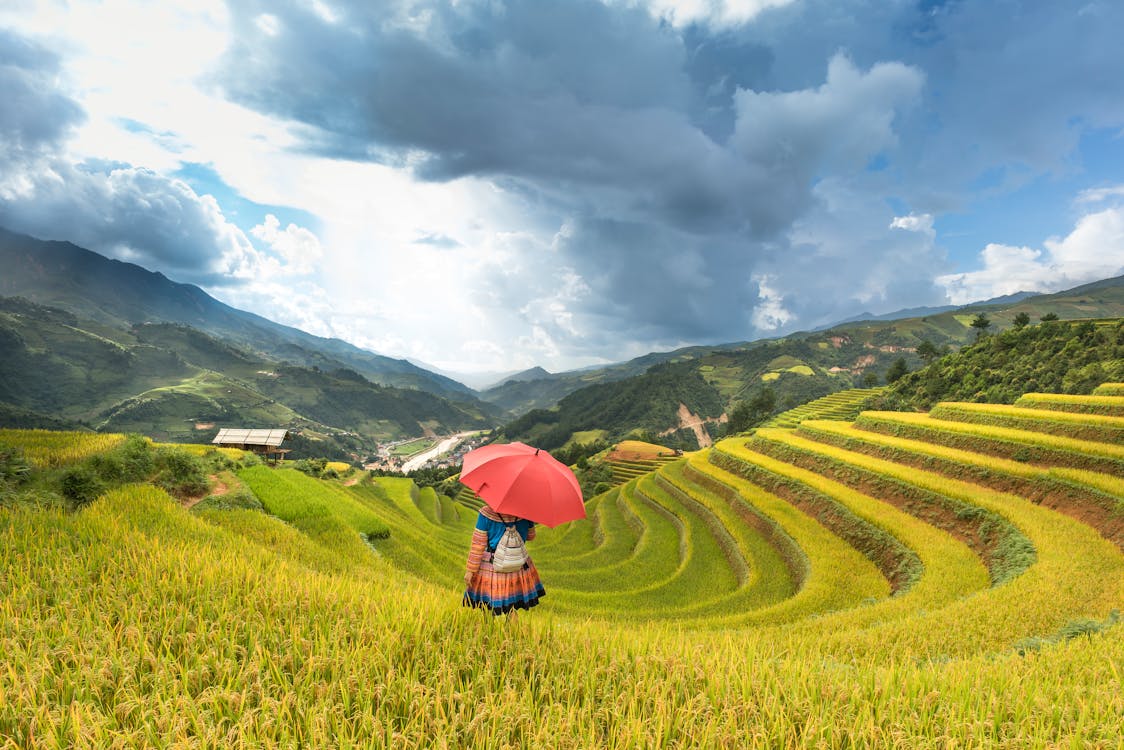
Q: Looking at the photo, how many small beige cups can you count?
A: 0